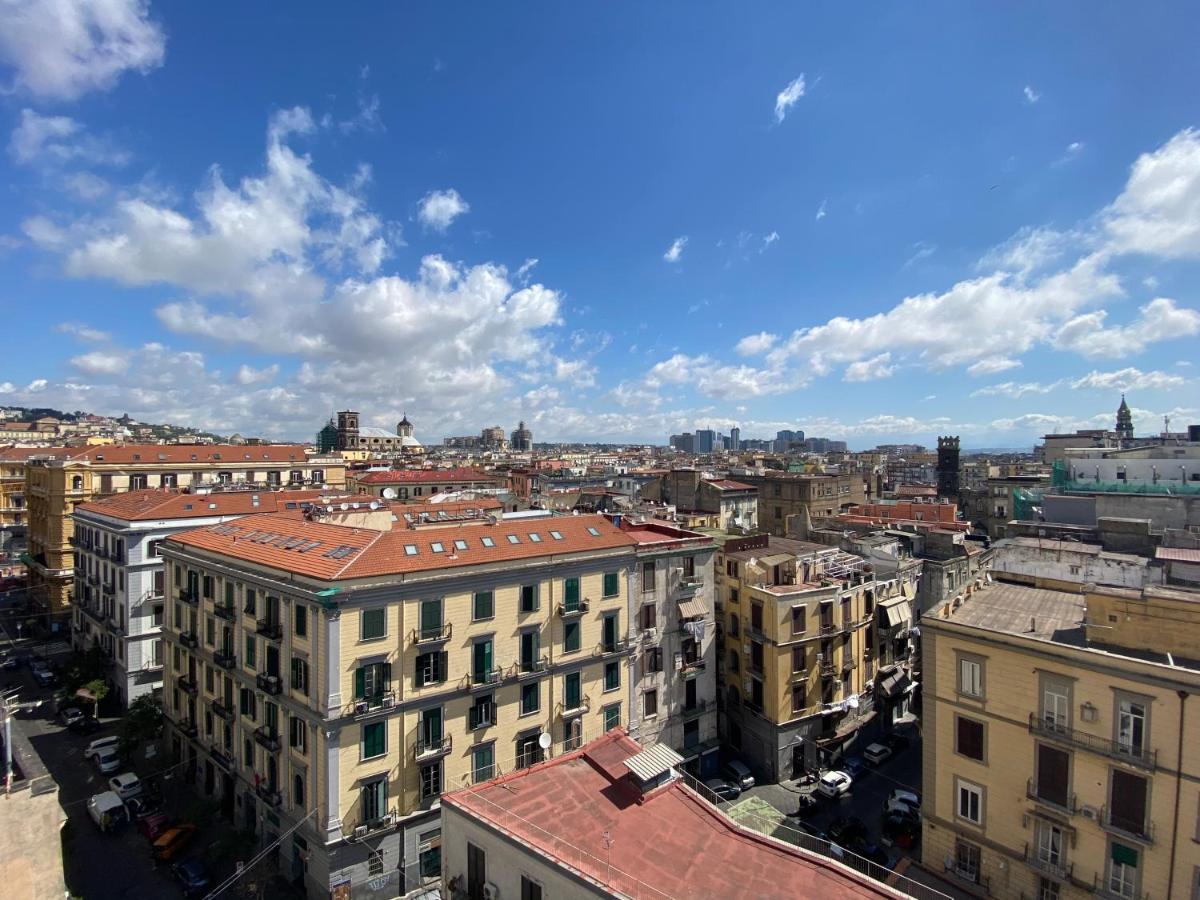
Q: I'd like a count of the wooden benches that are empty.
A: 0